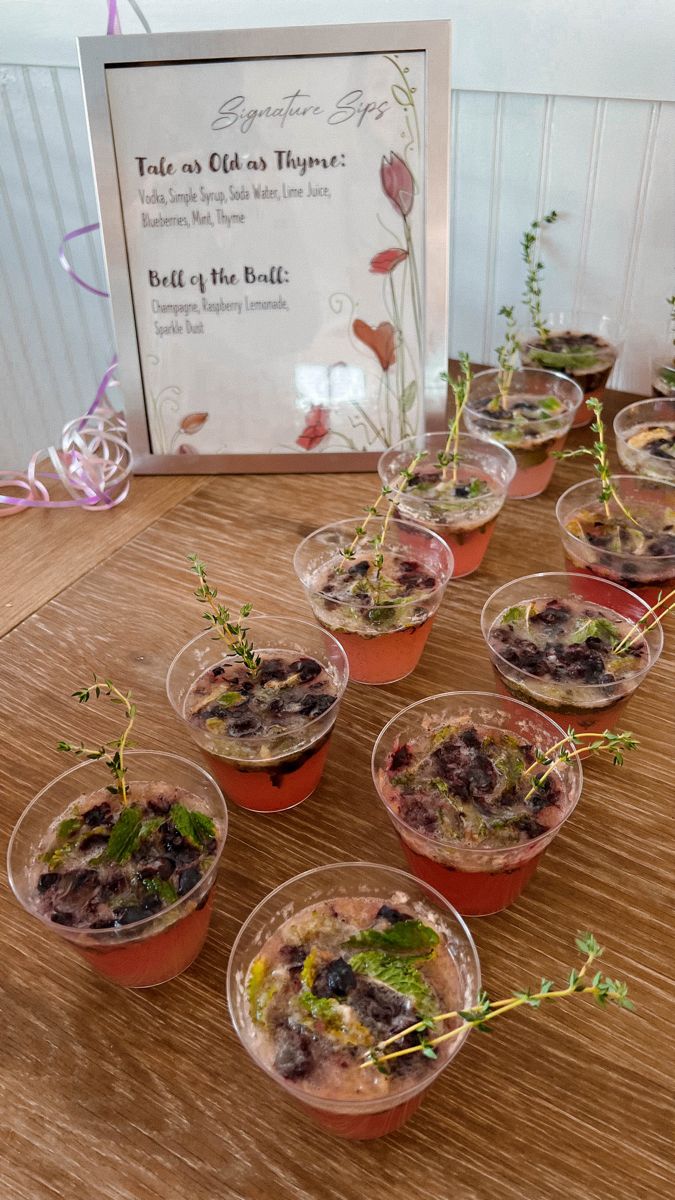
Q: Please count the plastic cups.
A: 12